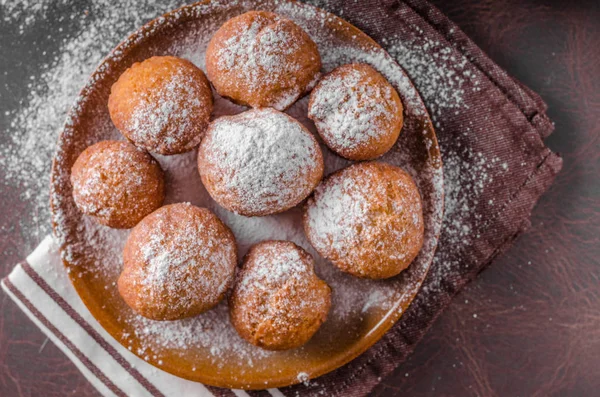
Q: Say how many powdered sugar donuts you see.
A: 8